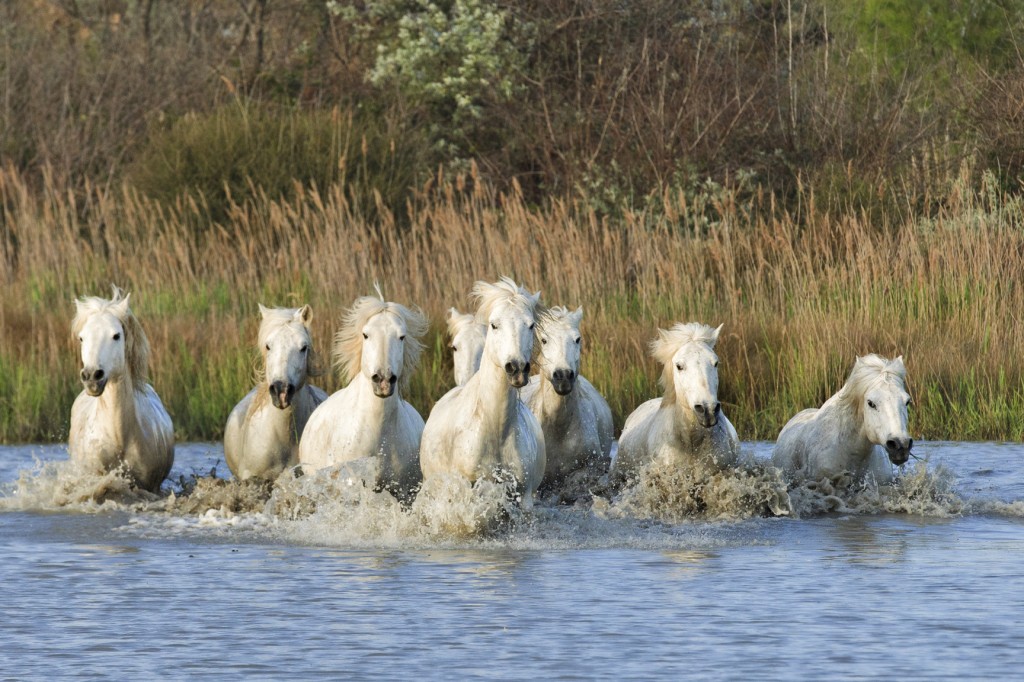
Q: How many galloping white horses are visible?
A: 8